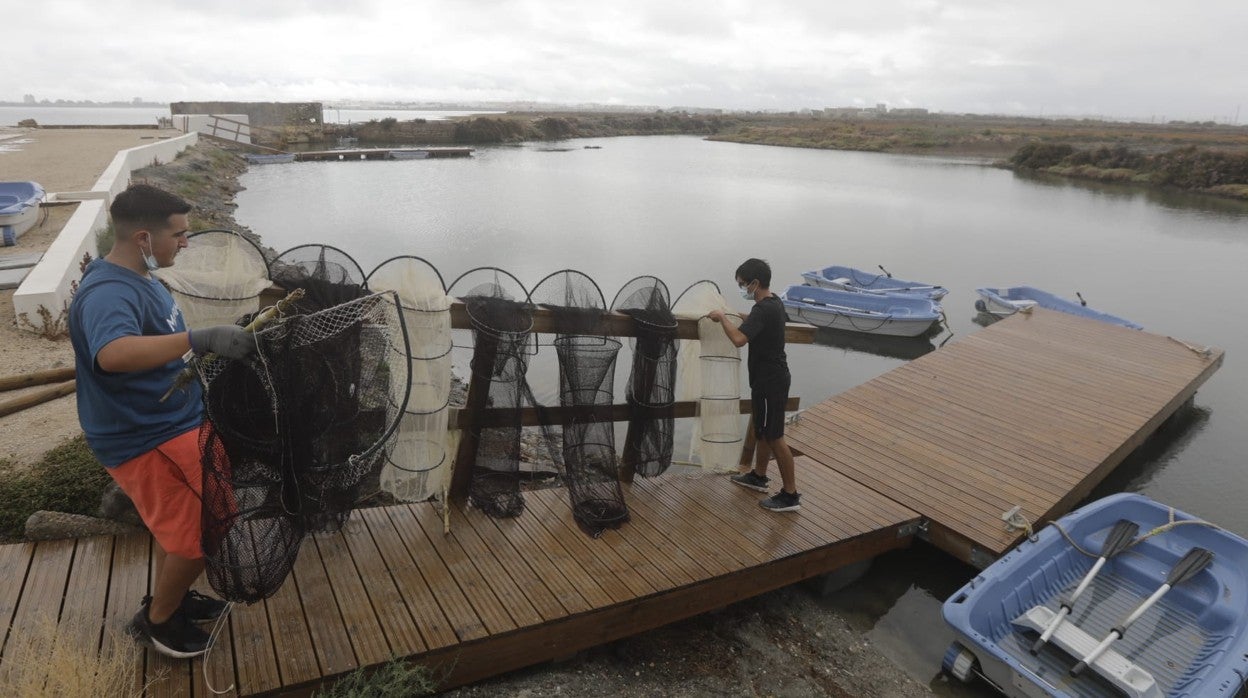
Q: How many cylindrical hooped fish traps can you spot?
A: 8